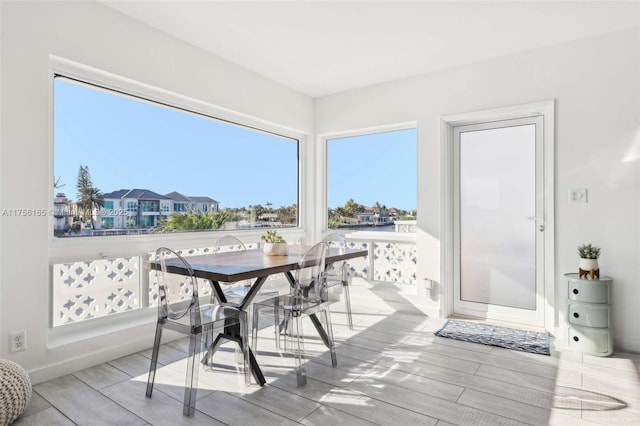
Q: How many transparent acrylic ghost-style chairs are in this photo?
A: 4